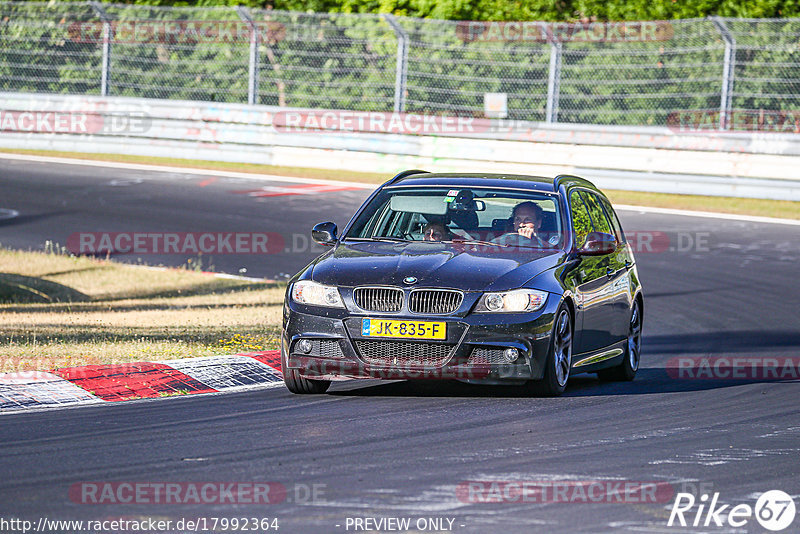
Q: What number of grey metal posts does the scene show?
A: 5